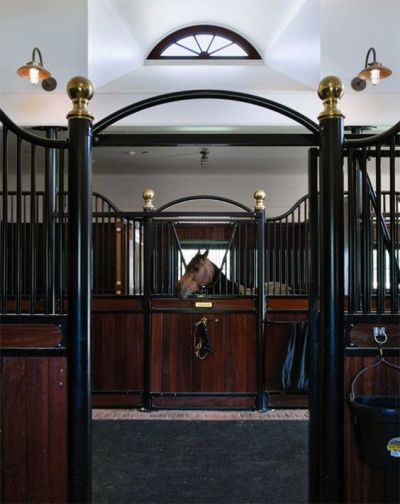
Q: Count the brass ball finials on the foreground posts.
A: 2